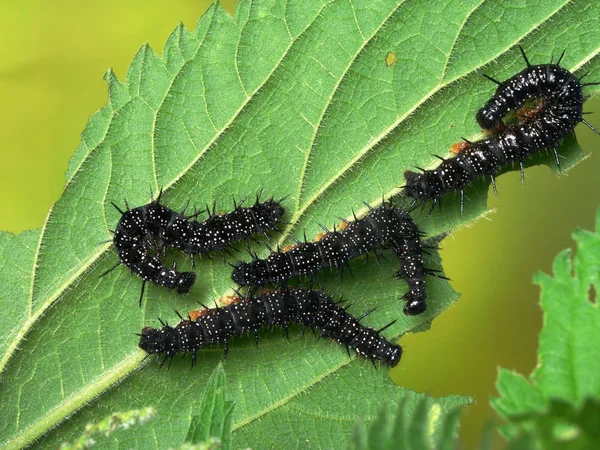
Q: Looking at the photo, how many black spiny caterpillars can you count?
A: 4